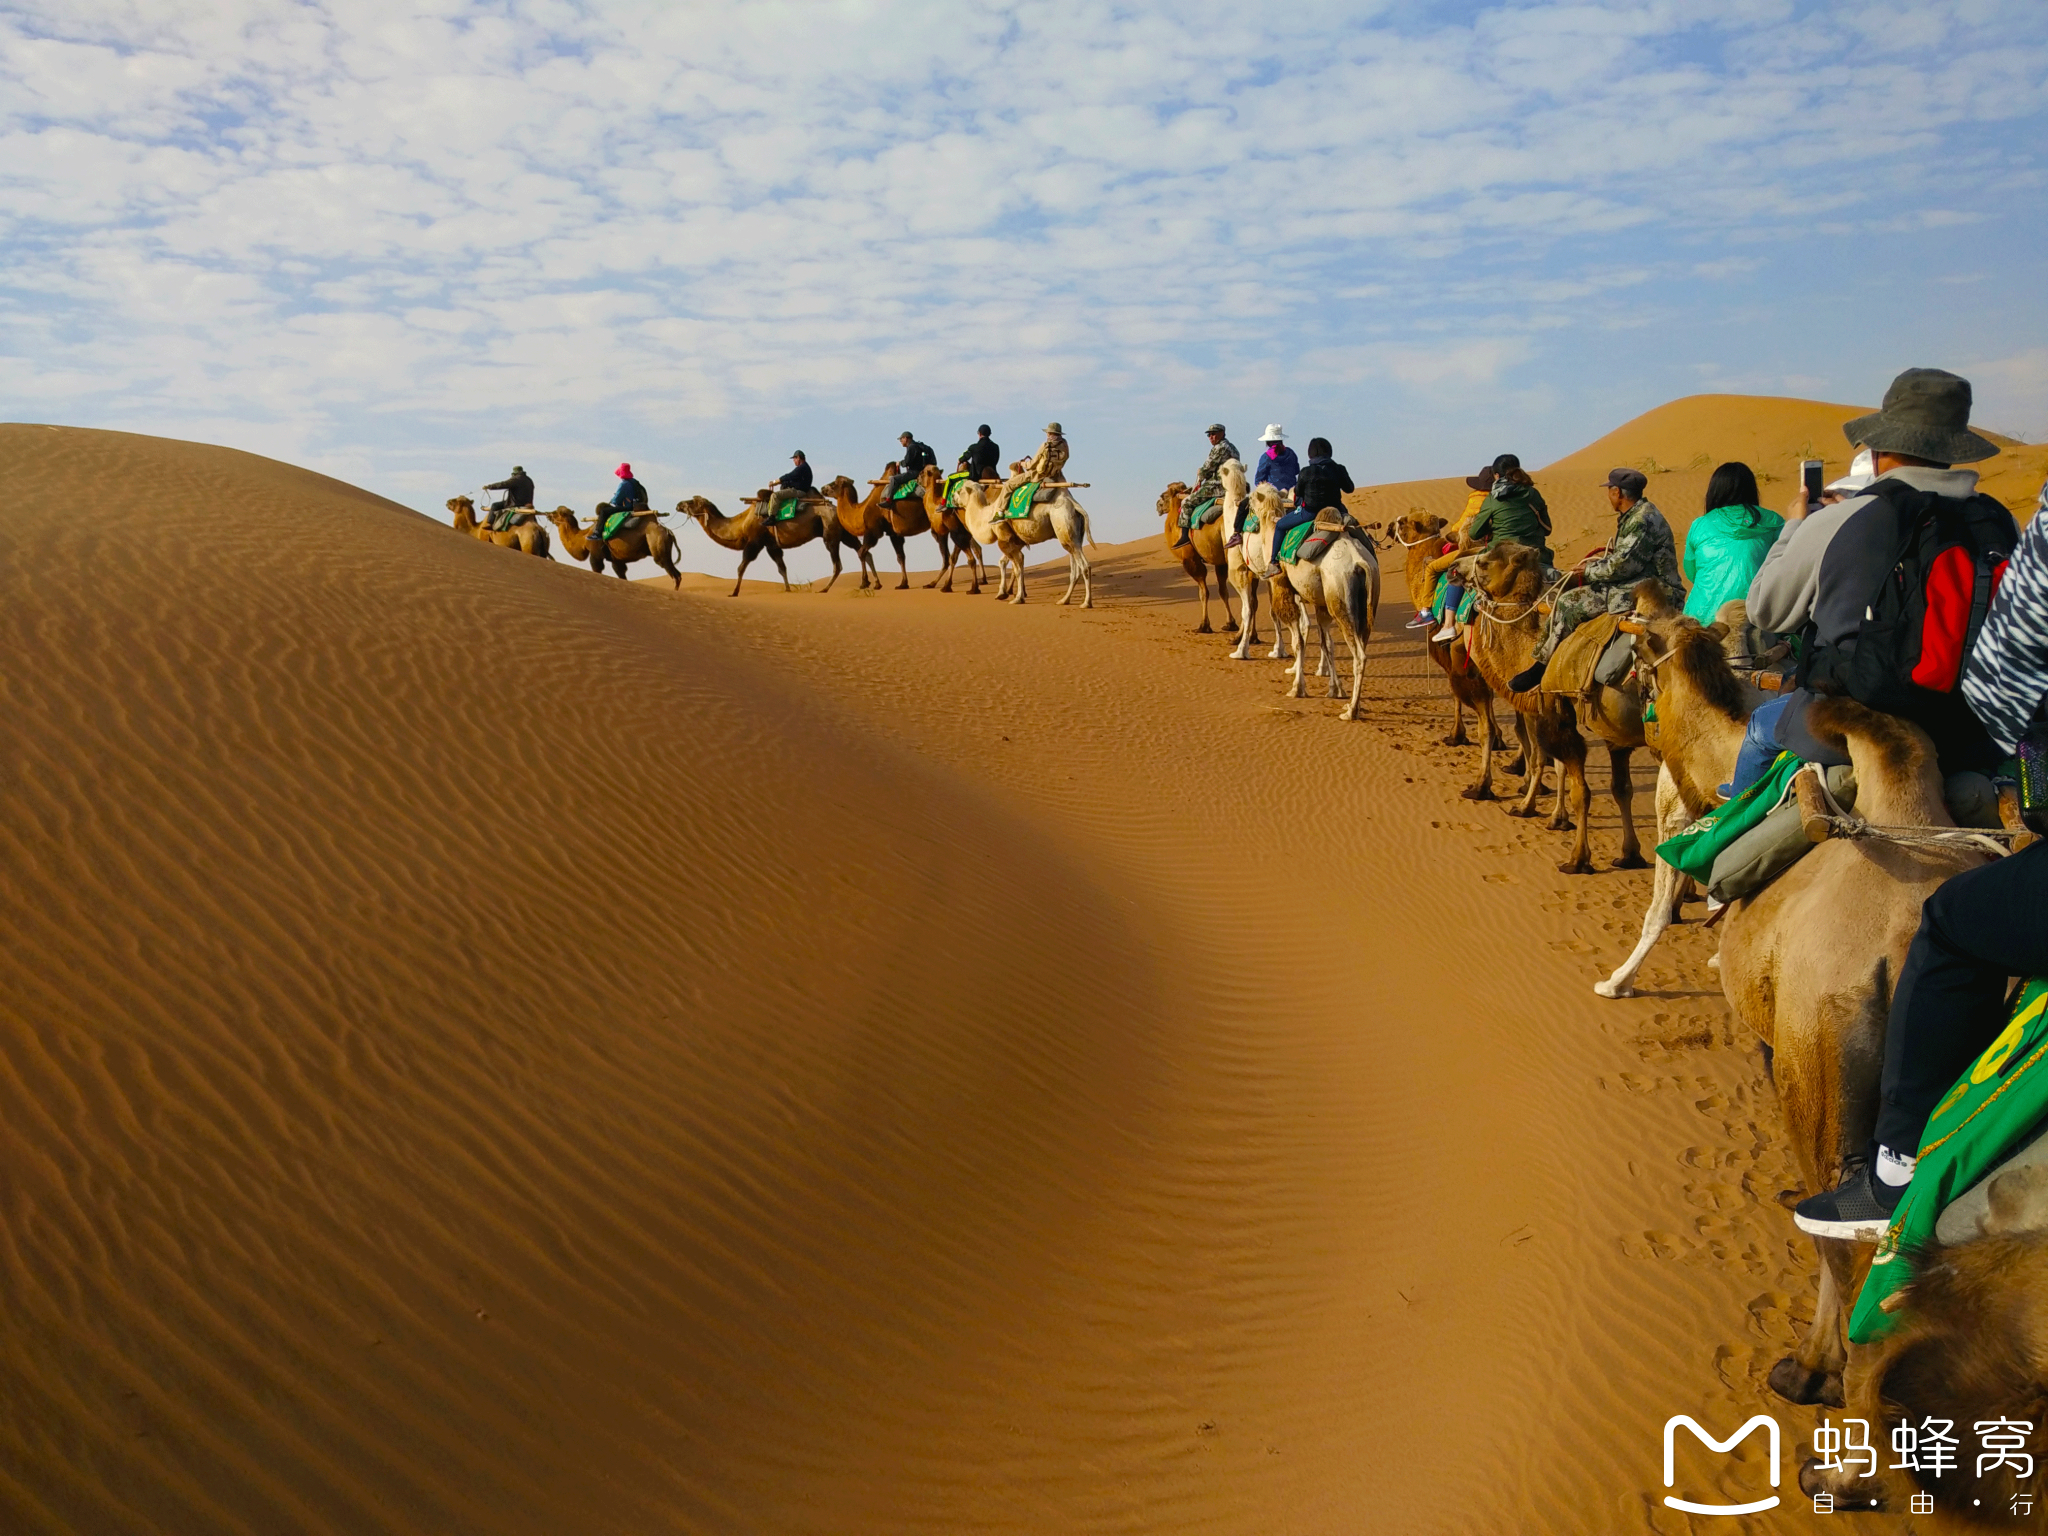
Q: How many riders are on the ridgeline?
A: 6